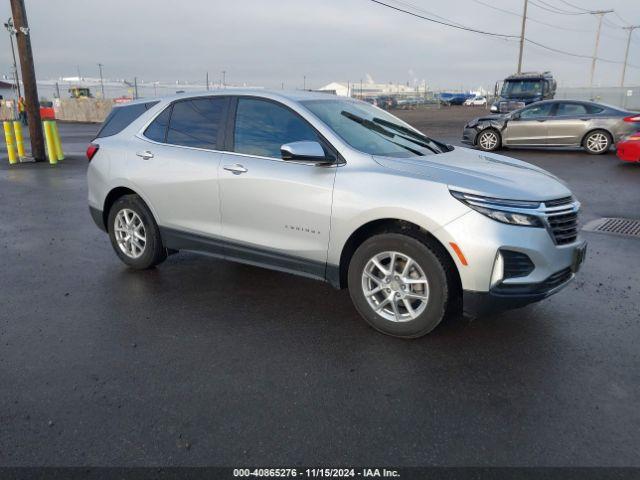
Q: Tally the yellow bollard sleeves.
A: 4